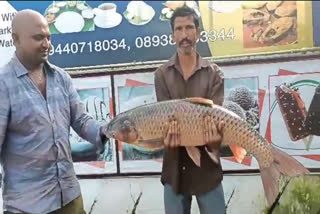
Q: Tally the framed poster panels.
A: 4